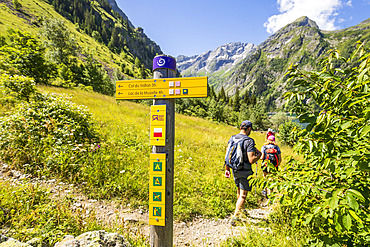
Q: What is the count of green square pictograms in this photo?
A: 4